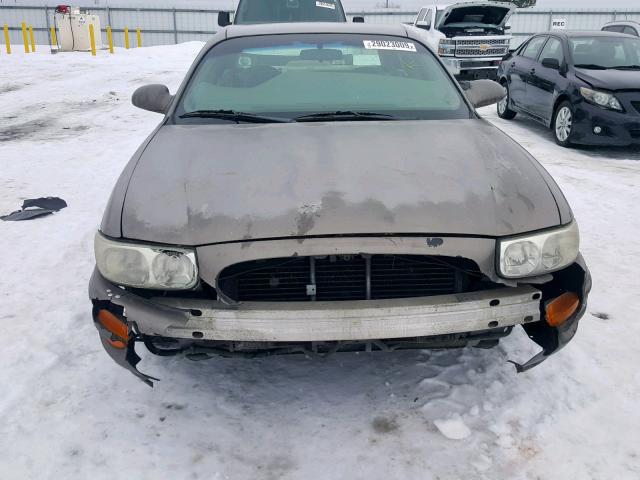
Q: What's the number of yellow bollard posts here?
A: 8